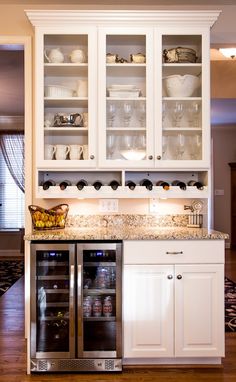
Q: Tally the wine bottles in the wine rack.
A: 10